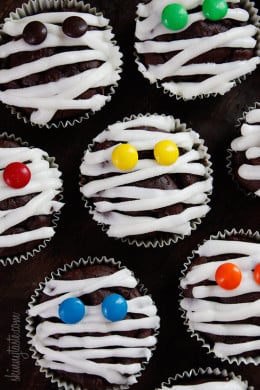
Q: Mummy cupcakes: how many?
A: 8